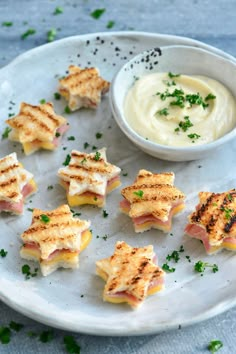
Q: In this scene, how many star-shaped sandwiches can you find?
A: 8